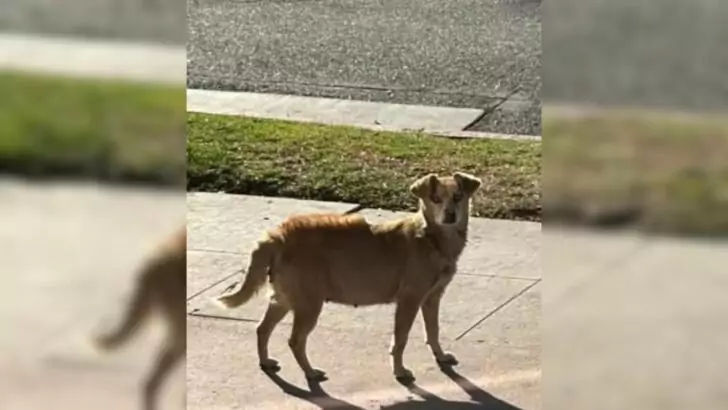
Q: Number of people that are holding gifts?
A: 0